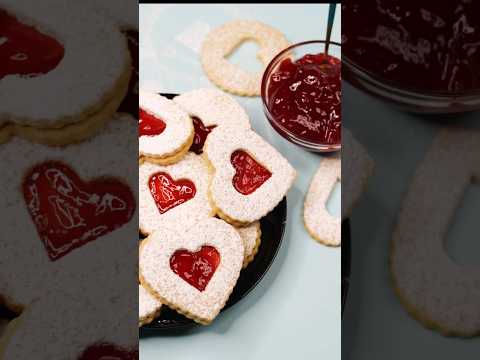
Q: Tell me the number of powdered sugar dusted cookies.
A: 9